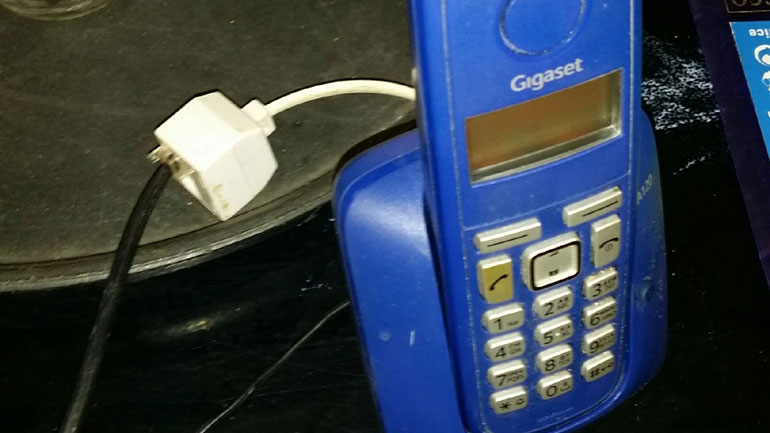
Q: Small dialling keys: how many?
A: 12